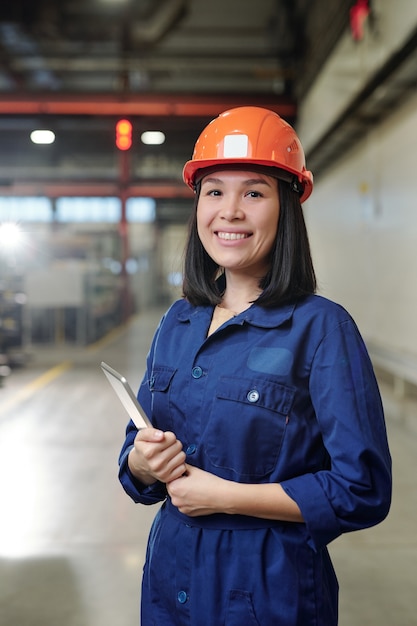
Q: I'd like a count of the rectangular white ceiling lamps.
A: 2